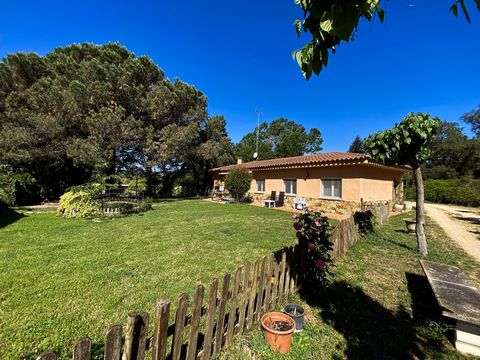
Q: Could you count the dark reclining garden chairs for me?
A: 2